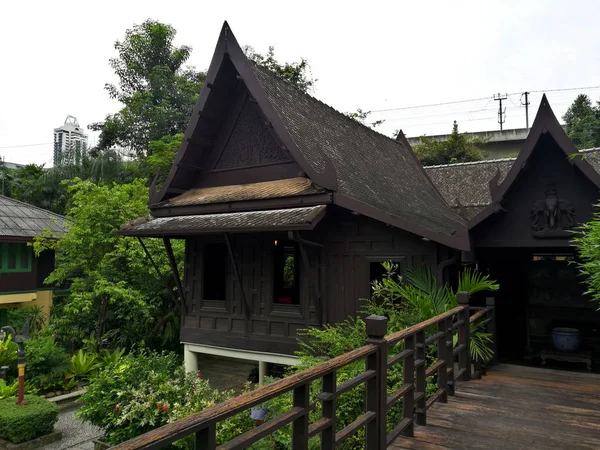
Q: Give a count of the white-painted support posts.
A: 2